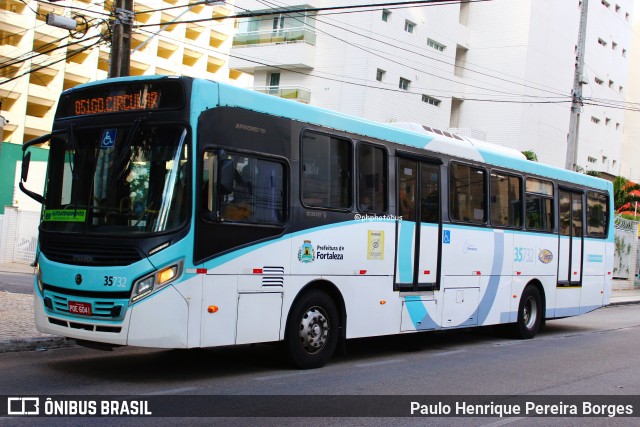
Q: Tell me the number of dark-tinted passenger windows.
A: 6